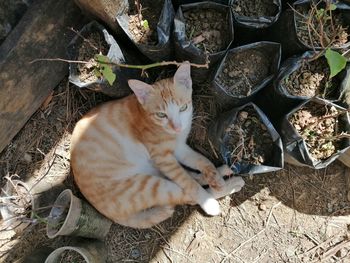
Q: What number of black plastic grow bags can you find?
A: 9